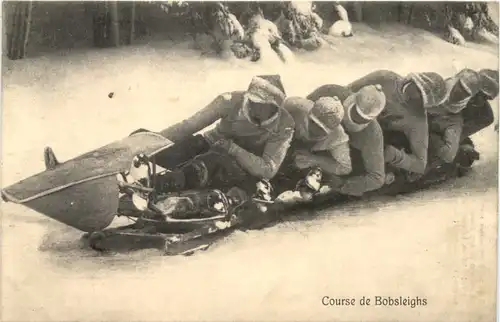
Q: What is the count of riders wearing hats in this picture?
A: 6